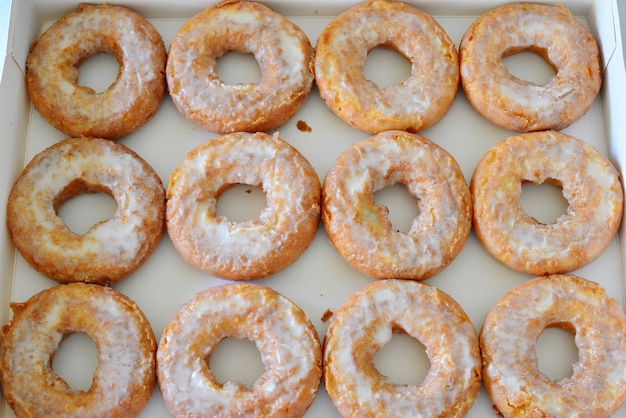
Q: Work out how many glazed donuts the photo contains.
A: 12